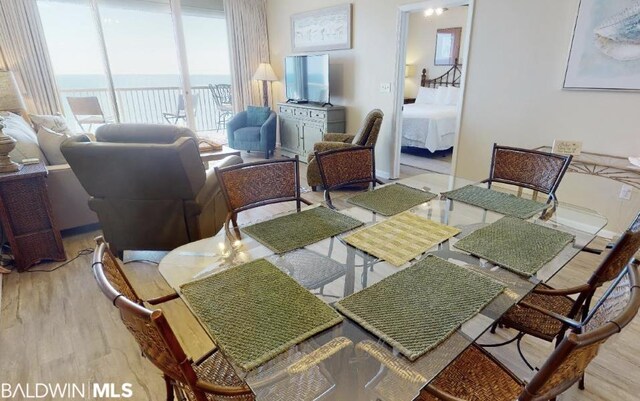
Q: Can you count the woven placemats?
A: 7